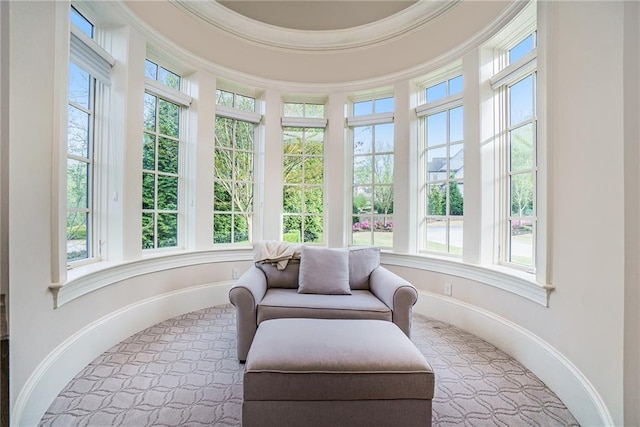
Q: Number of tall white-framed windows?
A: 7